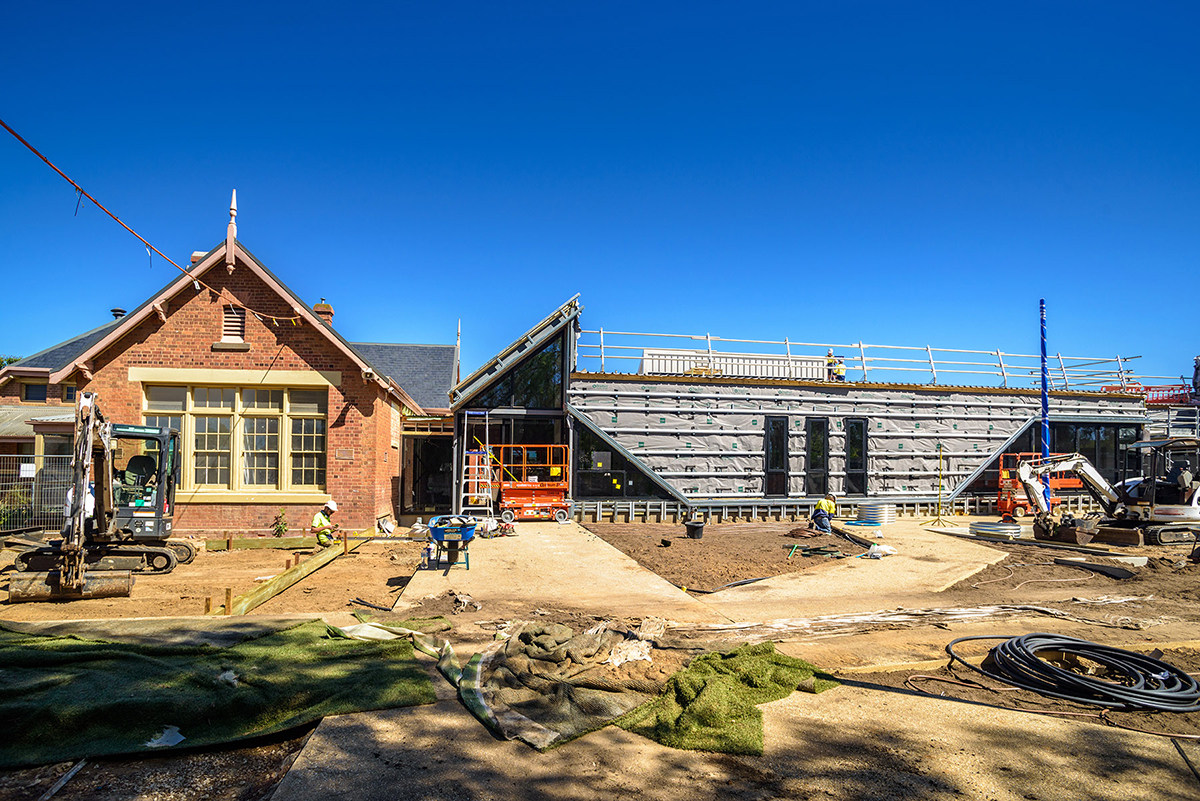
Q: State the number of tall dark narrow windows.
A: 3